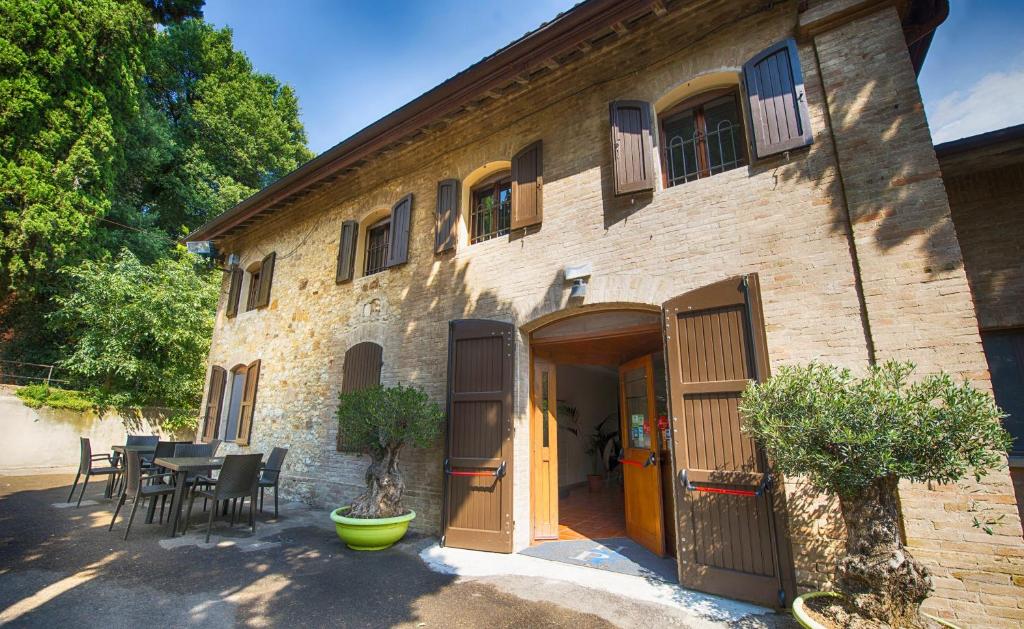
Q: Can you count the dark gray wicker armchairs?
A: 8